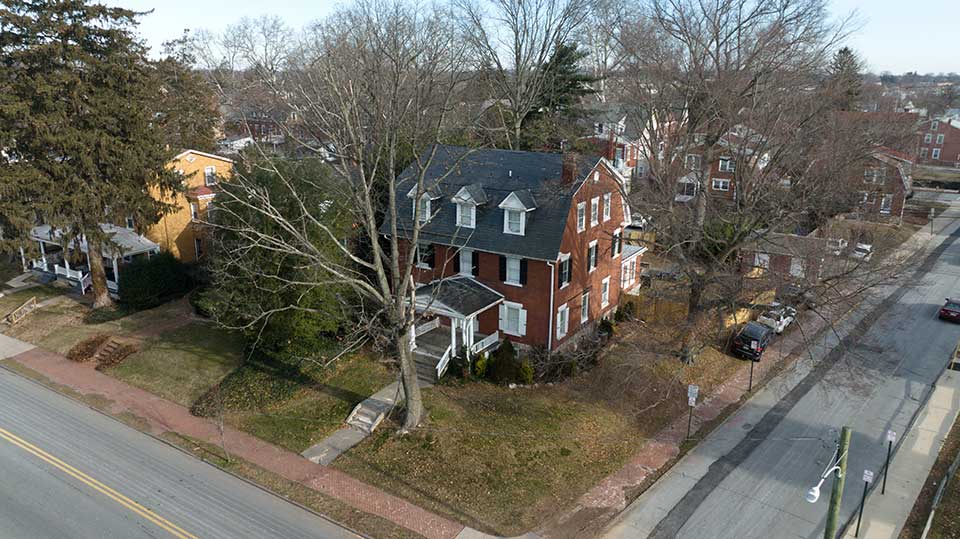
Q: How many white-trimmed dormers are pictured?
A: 3